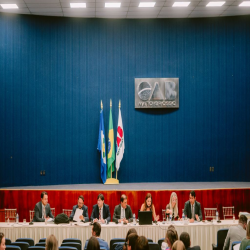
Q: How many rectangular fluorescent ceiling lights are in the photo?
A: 7